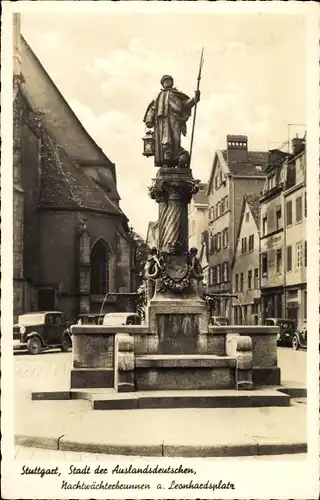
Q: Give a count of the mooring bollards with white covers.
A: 0